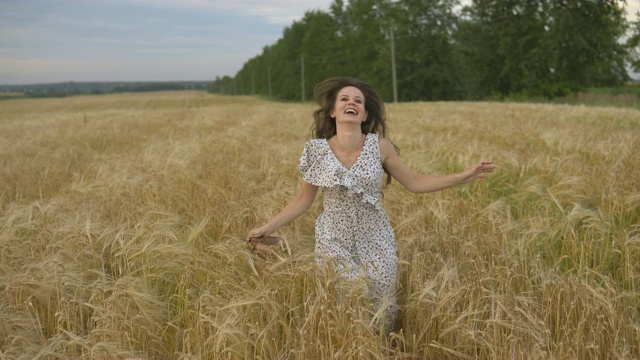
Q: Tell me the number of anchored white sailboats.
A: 0